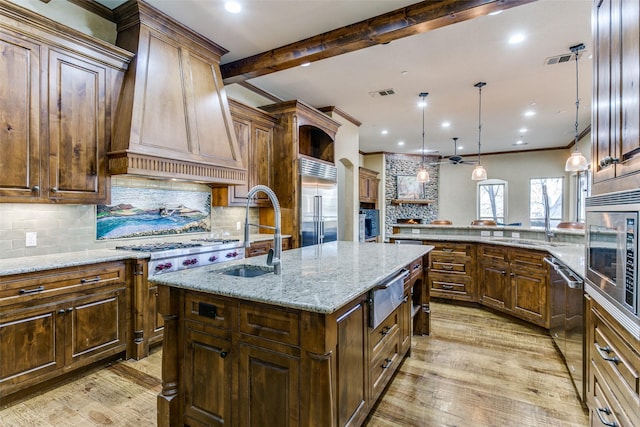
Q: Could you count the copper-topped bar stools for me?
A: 3